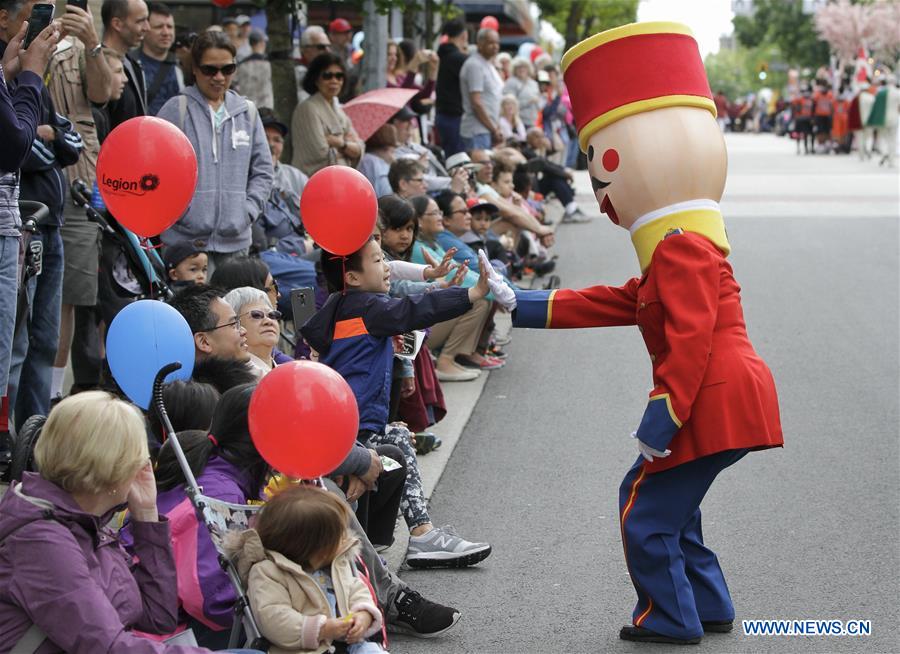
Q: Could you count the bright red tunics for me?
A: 1